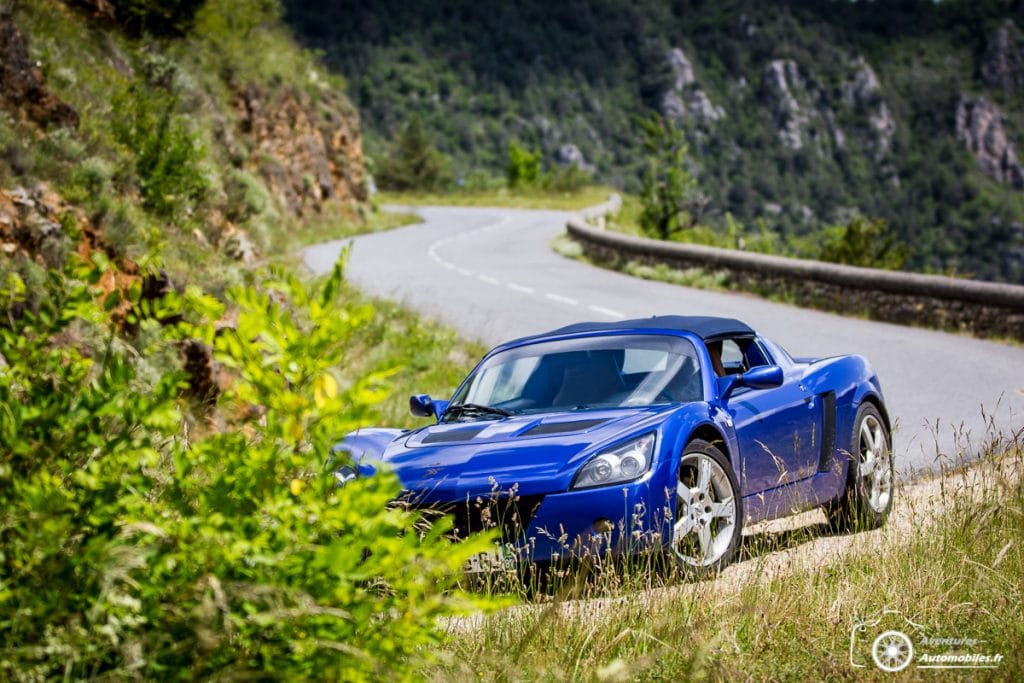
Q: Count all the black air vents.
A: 3